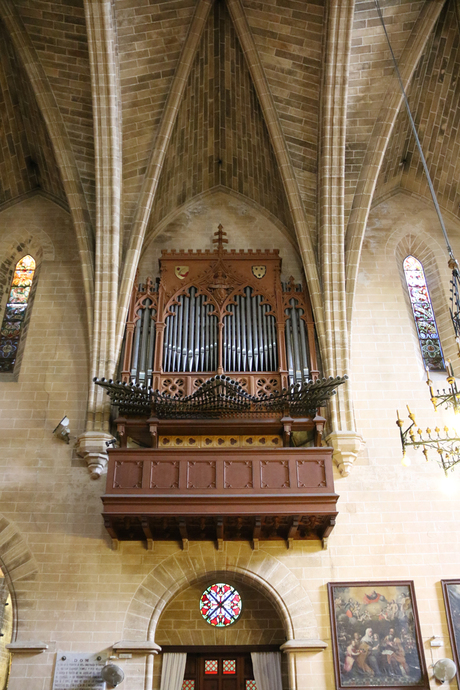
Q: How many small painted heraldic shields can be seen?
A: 2